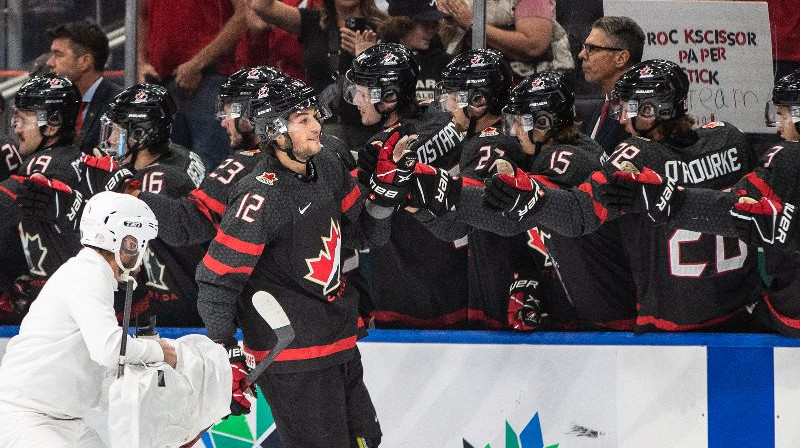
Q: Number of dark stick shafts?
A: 2